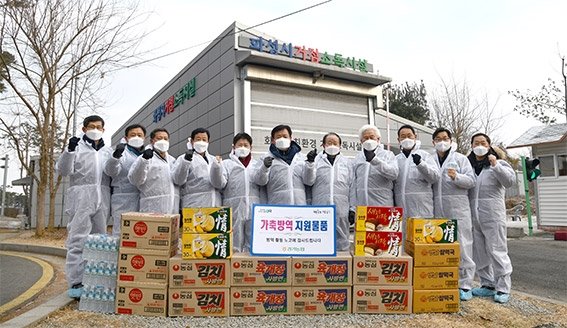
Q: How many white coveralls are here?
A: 11